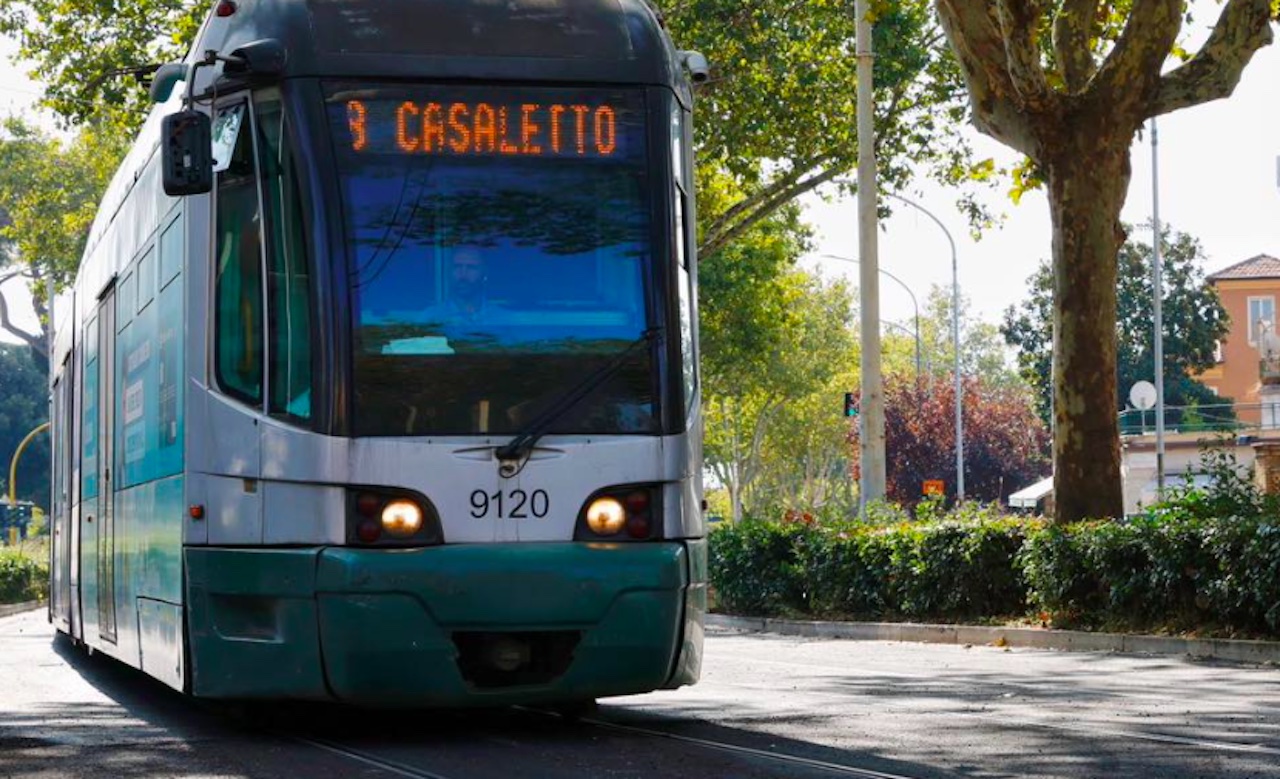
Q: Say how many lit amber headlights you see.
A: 2